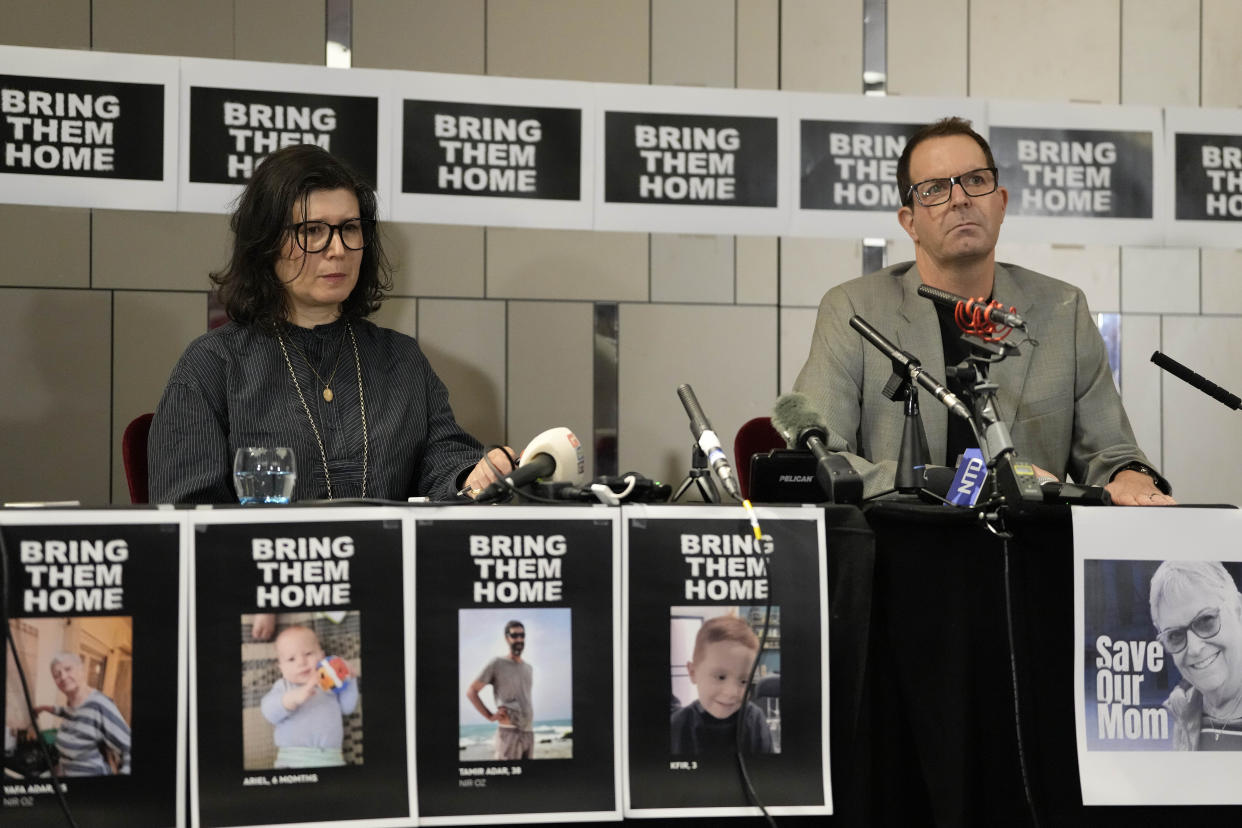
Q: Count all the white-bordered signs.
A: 12